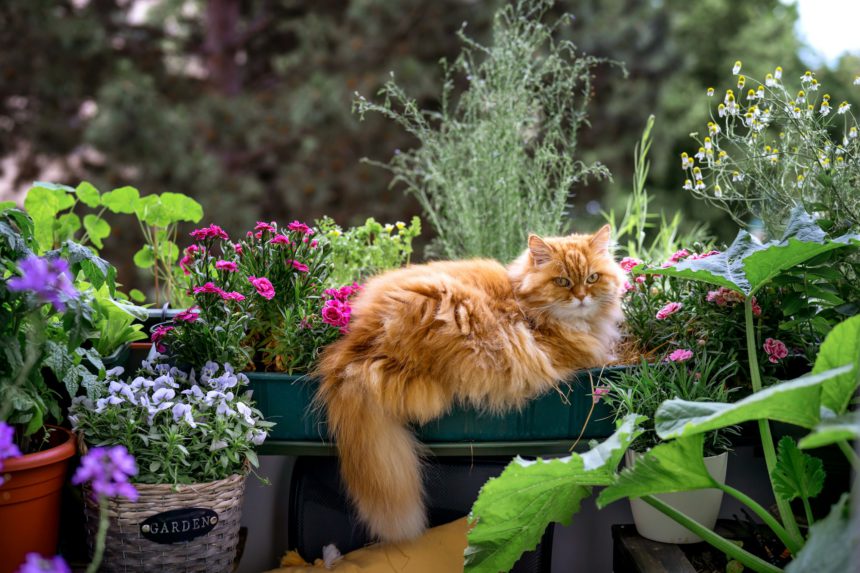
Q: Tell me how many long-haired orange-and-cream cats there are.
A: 1